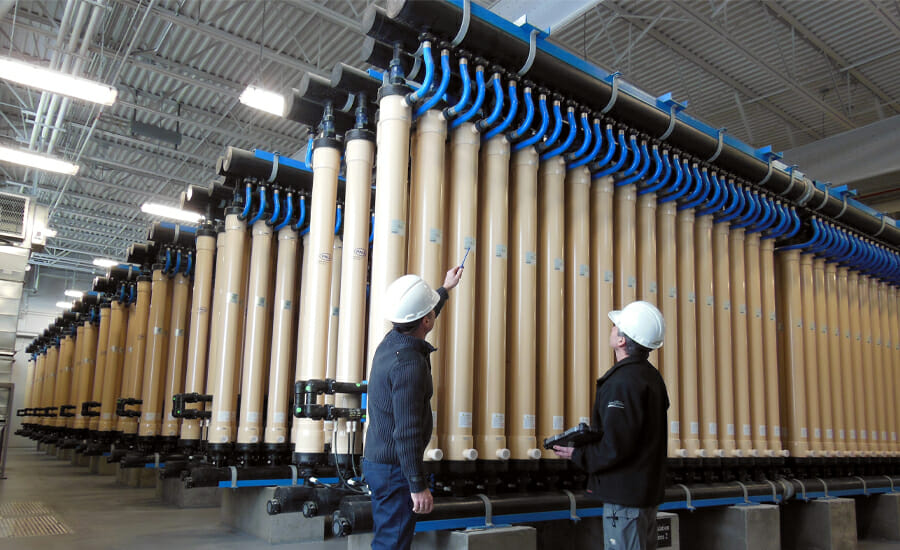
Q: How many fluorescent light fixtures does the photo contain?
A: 8